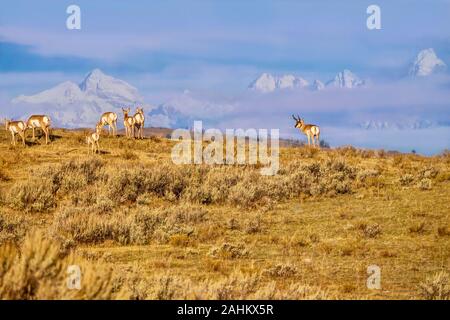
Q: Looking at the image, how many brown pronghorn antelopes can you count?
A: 7